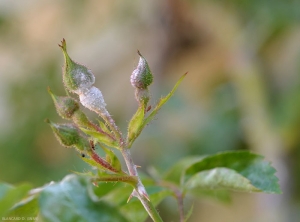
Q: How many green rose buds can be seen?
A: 4